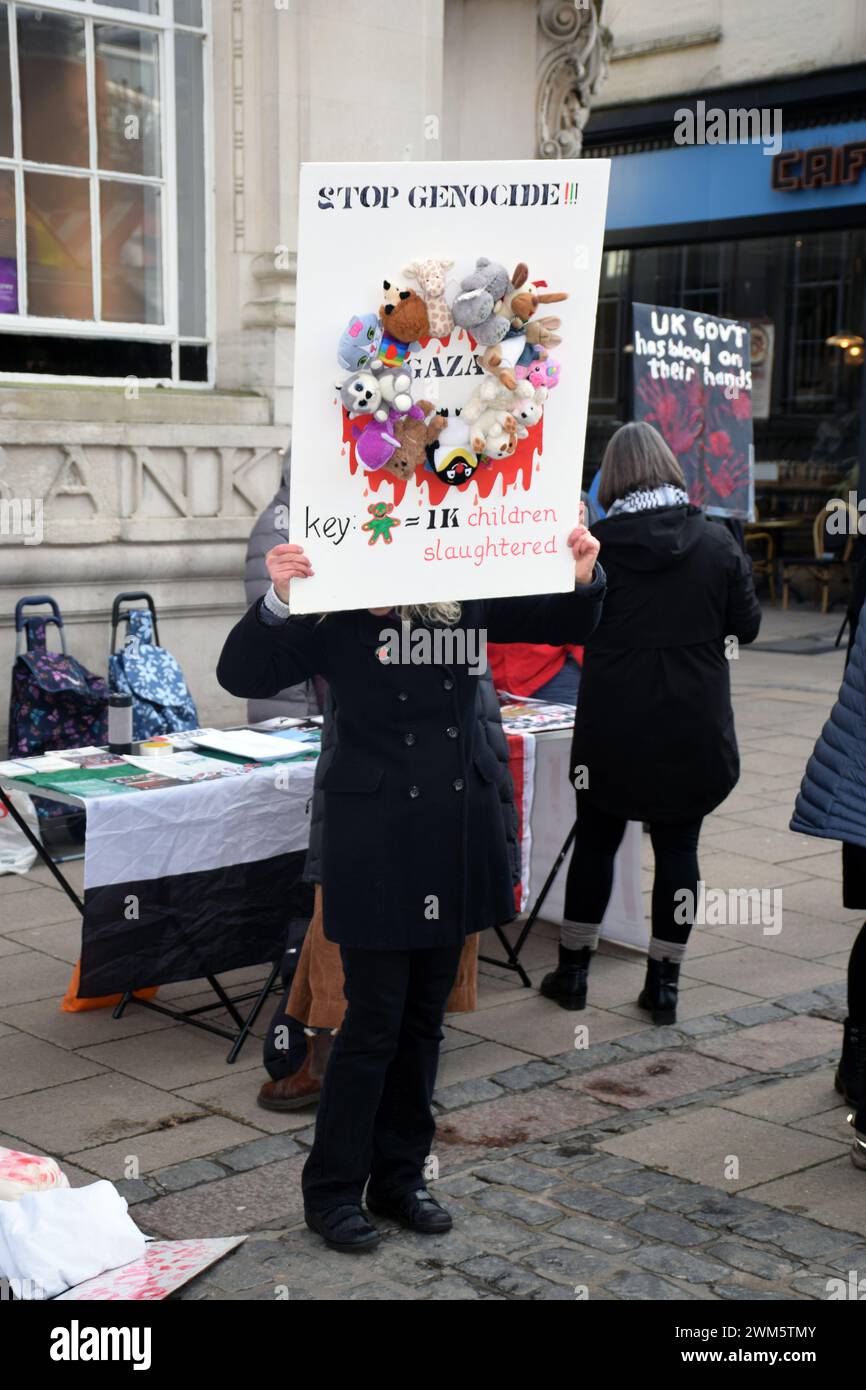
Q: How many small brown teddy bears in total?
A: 1